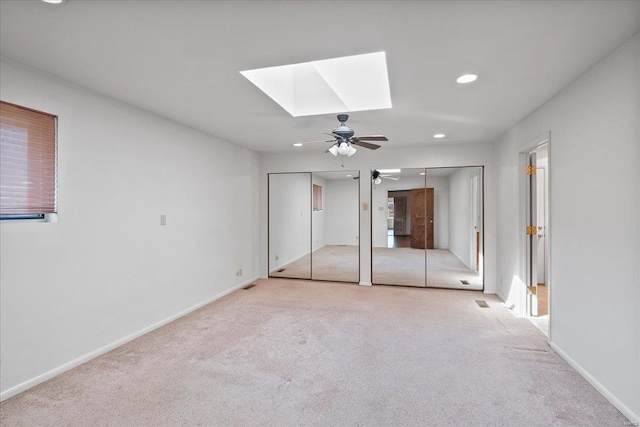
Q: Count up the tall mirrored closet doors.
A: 4